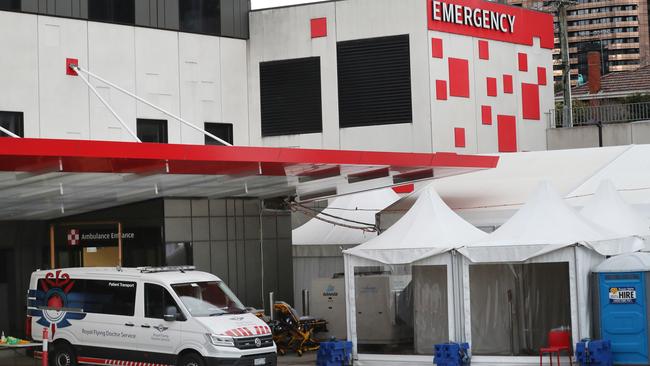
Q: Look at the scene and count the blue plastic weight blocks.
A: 3